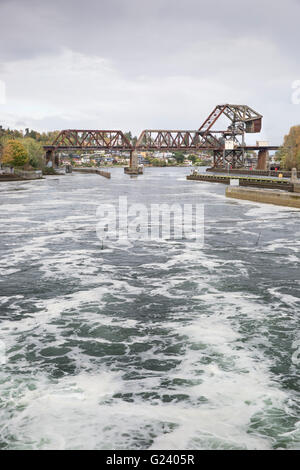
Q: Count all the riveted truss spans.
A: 2